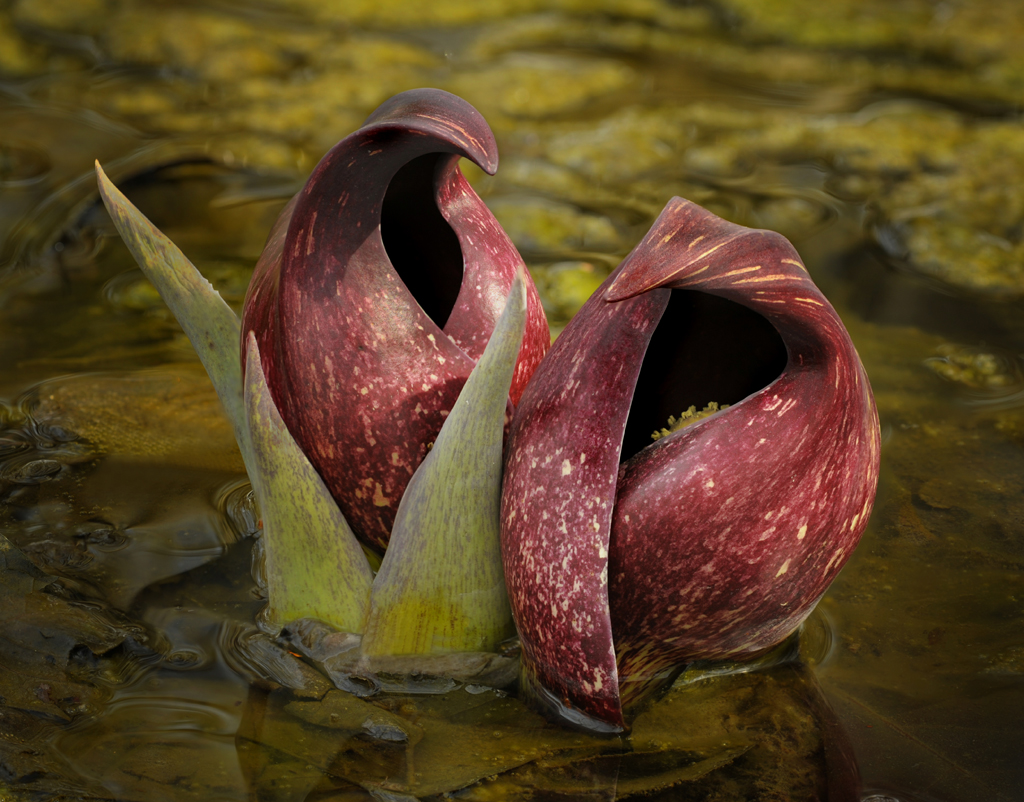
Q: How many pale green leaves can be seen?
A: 3